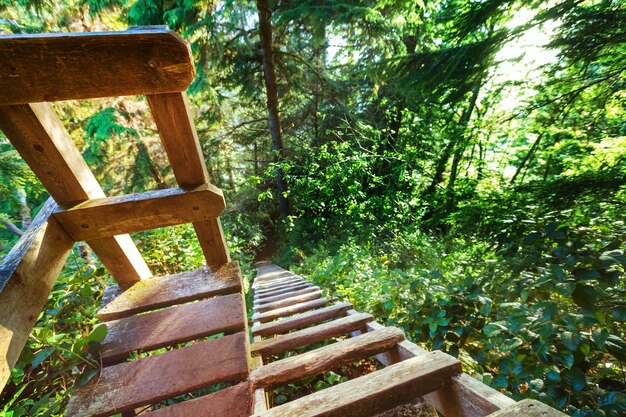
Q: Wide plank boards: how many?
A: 4